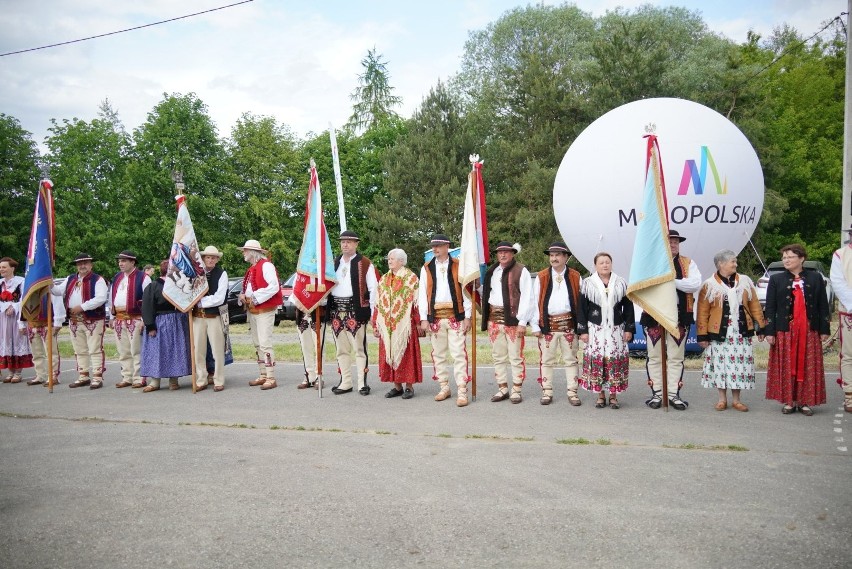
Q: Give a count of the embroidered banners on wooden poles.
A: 5